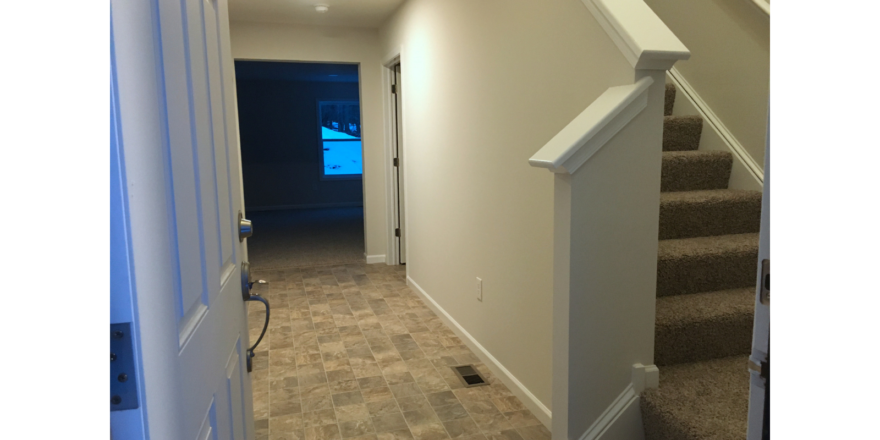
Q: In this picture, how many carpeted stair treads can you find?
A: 7